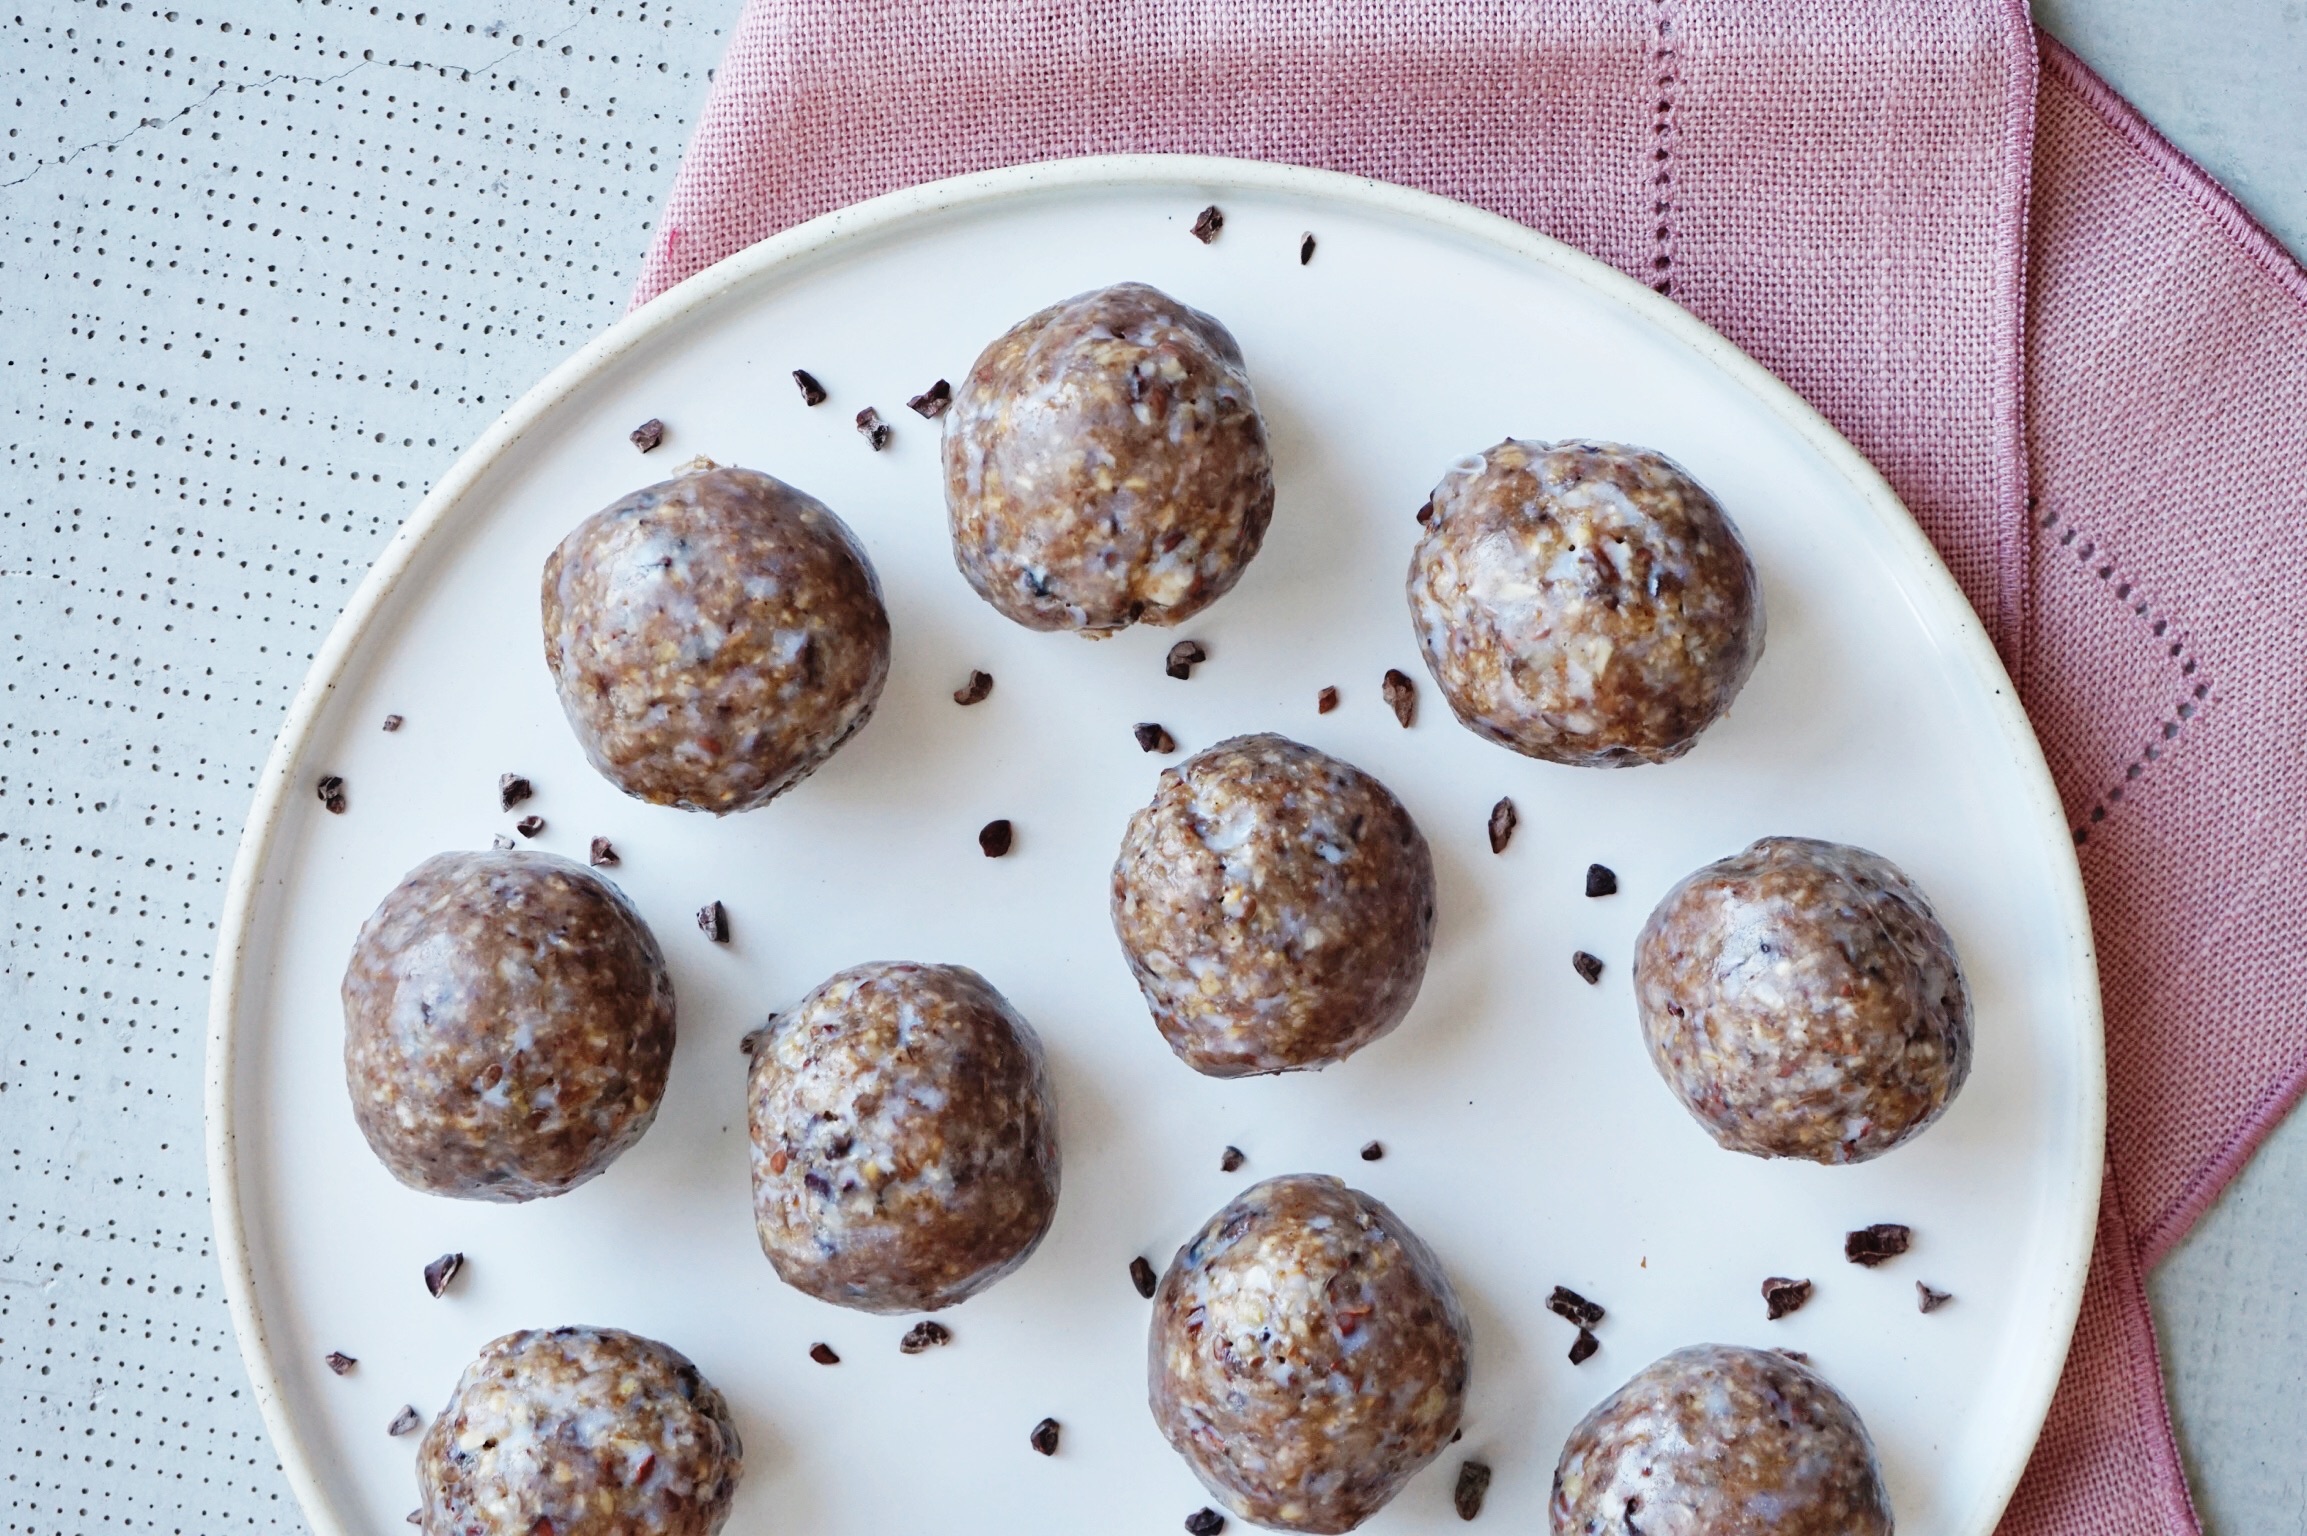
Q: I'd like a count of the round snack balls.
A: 10